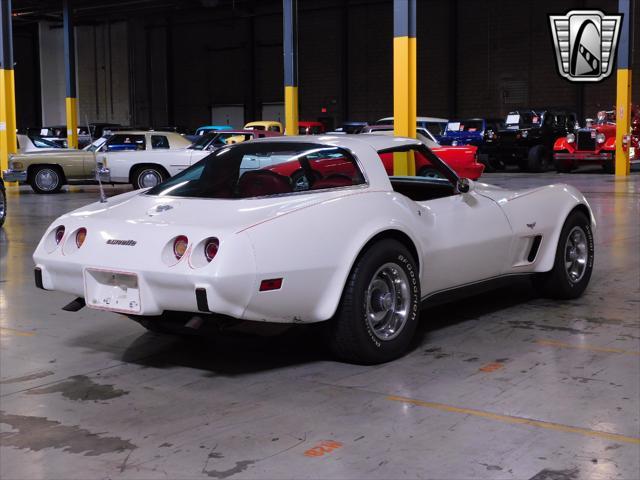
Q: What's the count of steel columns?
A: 5